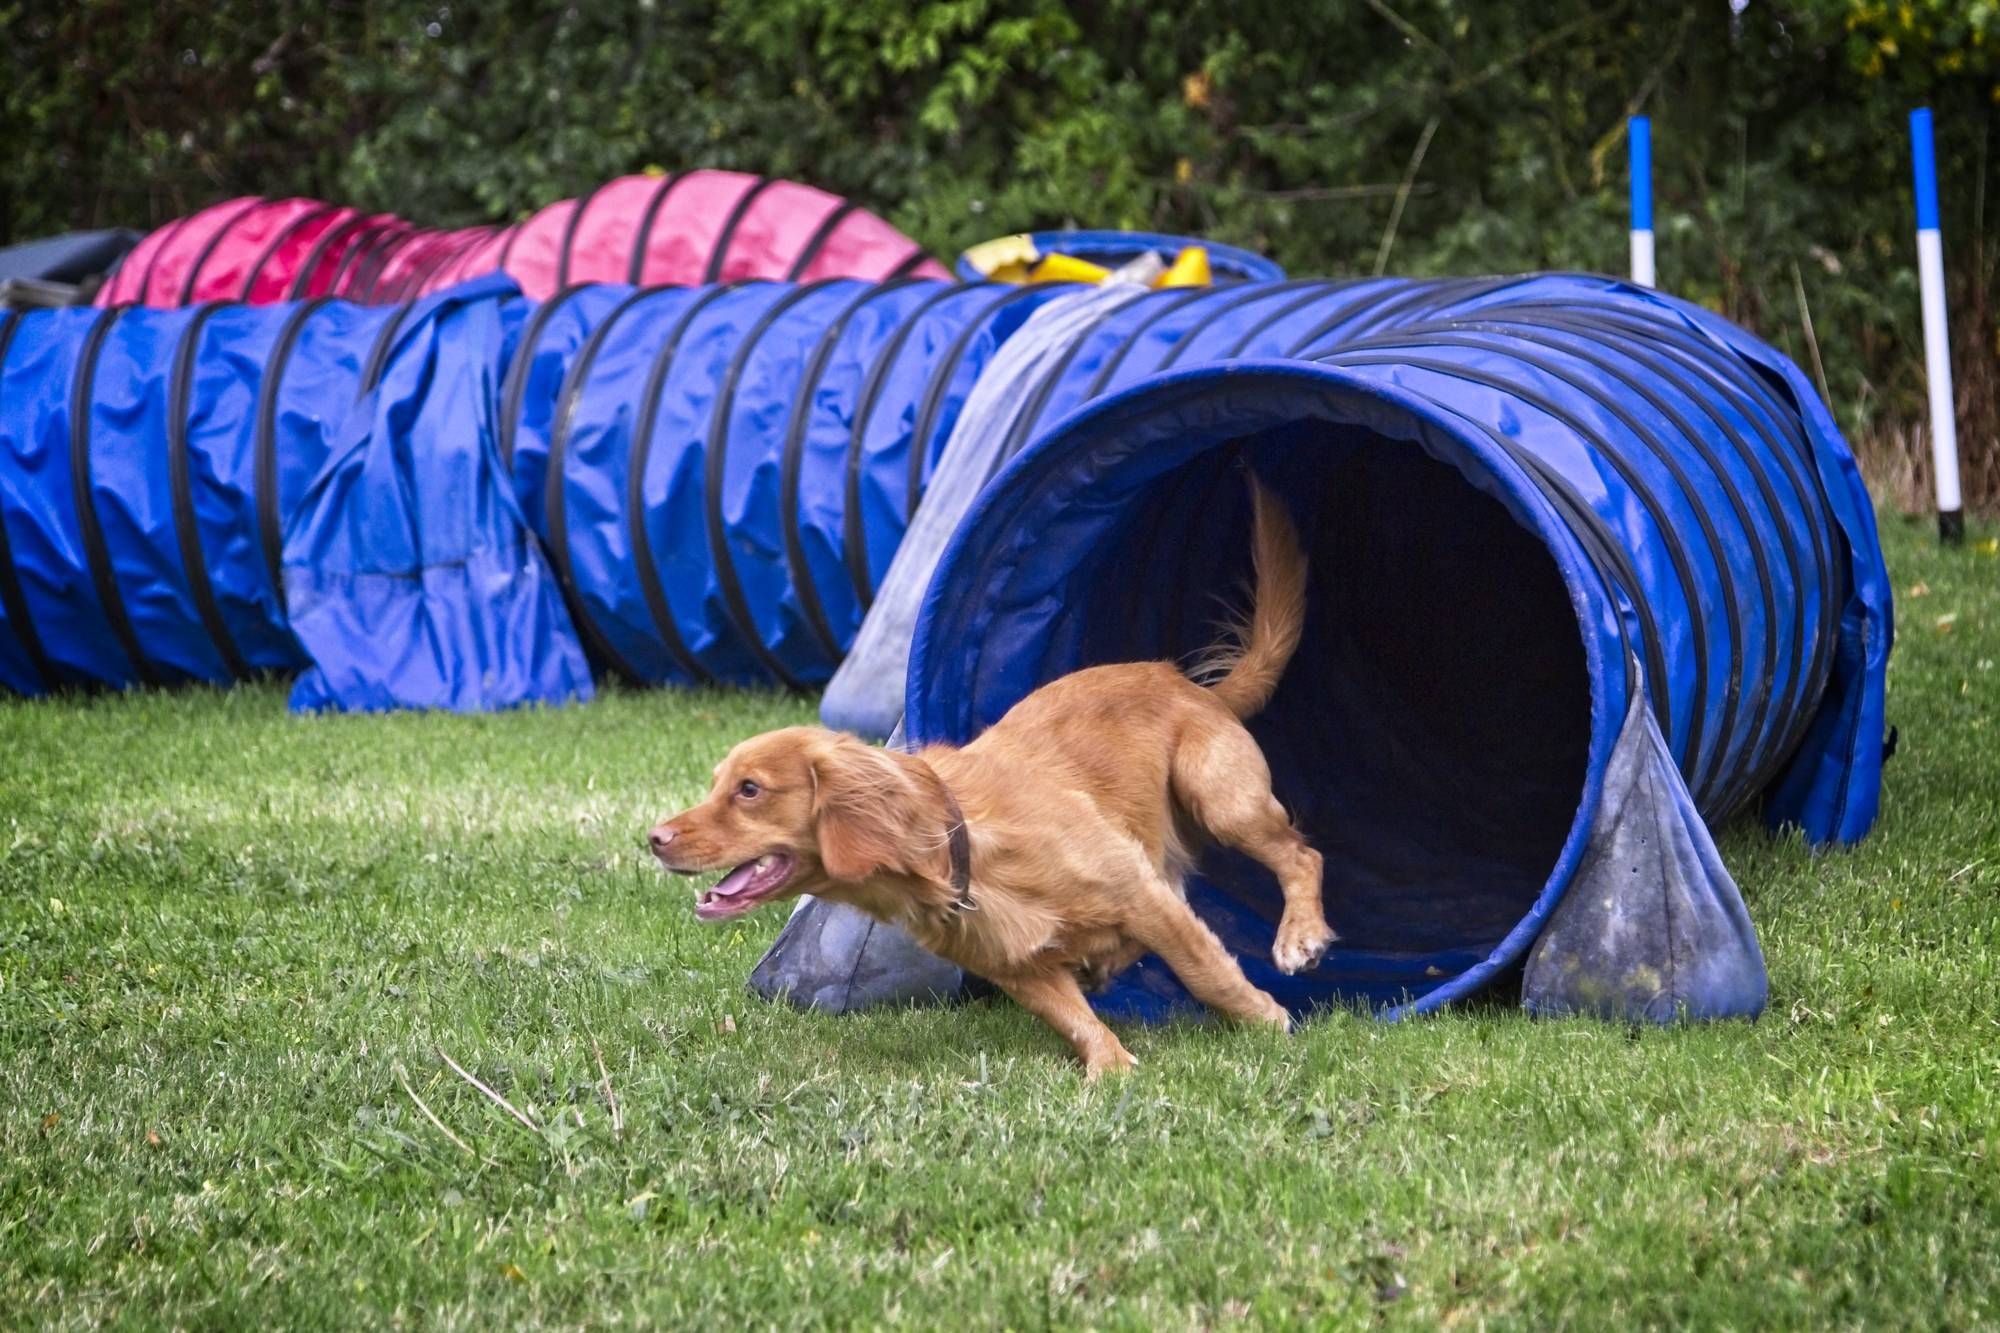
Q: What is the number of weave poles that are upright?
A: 2